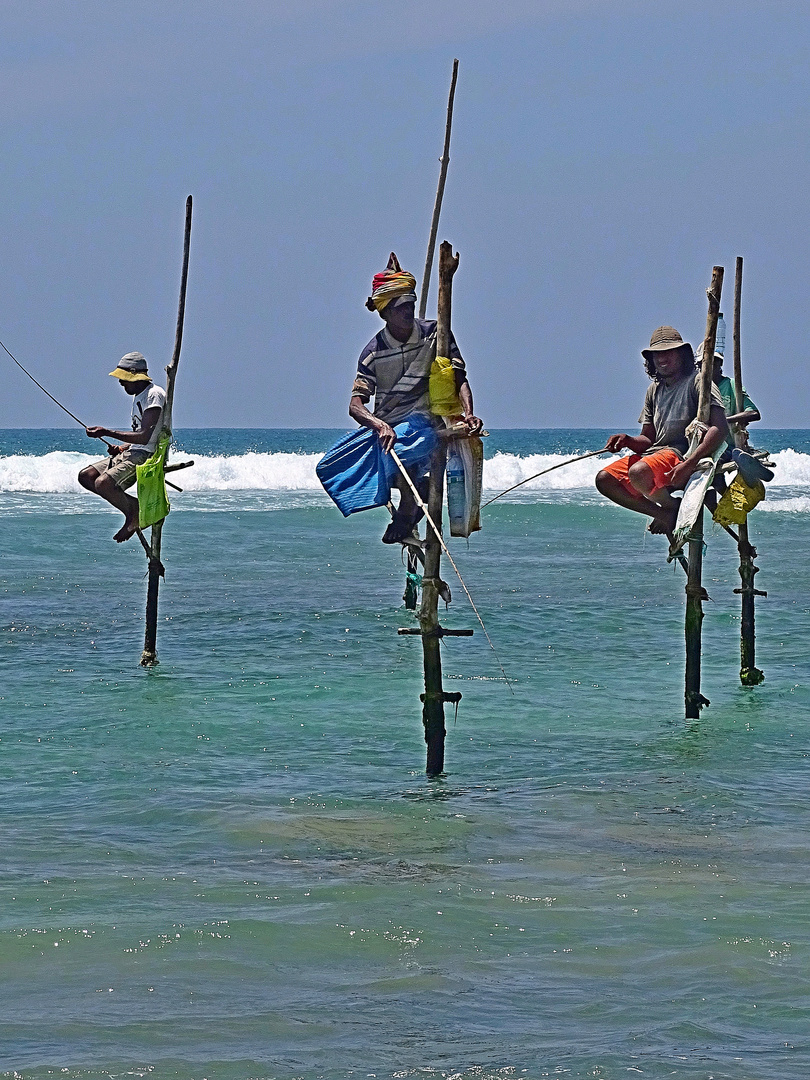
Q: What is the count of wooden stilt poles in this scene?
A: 5